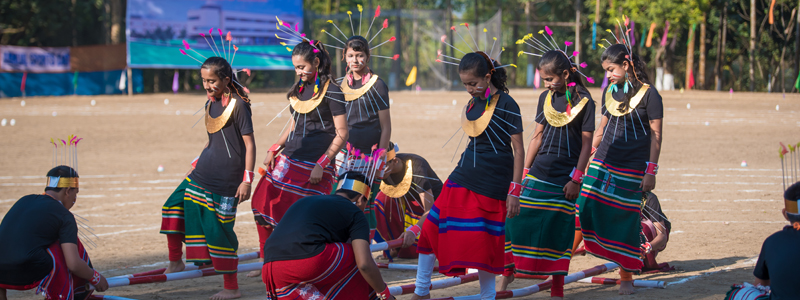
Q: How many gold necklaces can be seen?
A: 7